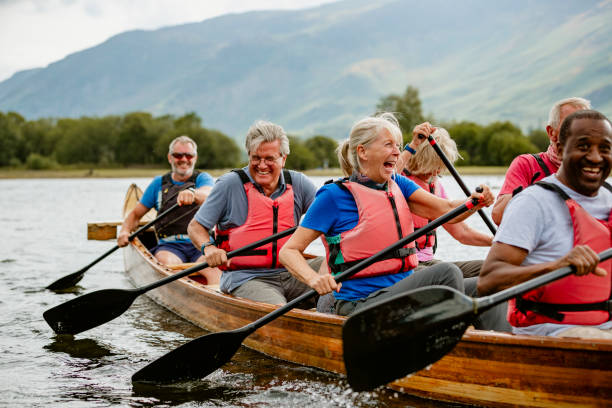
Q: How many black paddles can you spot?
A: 5